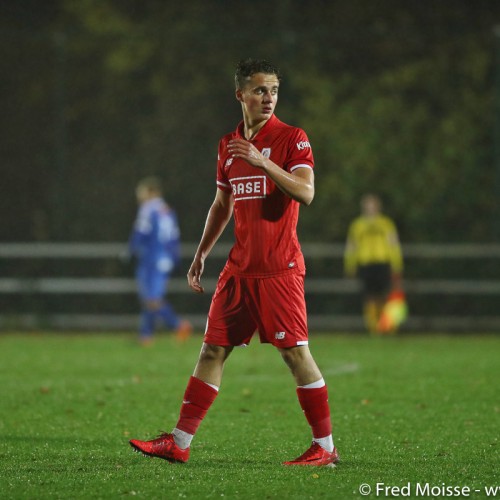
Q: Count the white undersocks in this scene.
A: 2